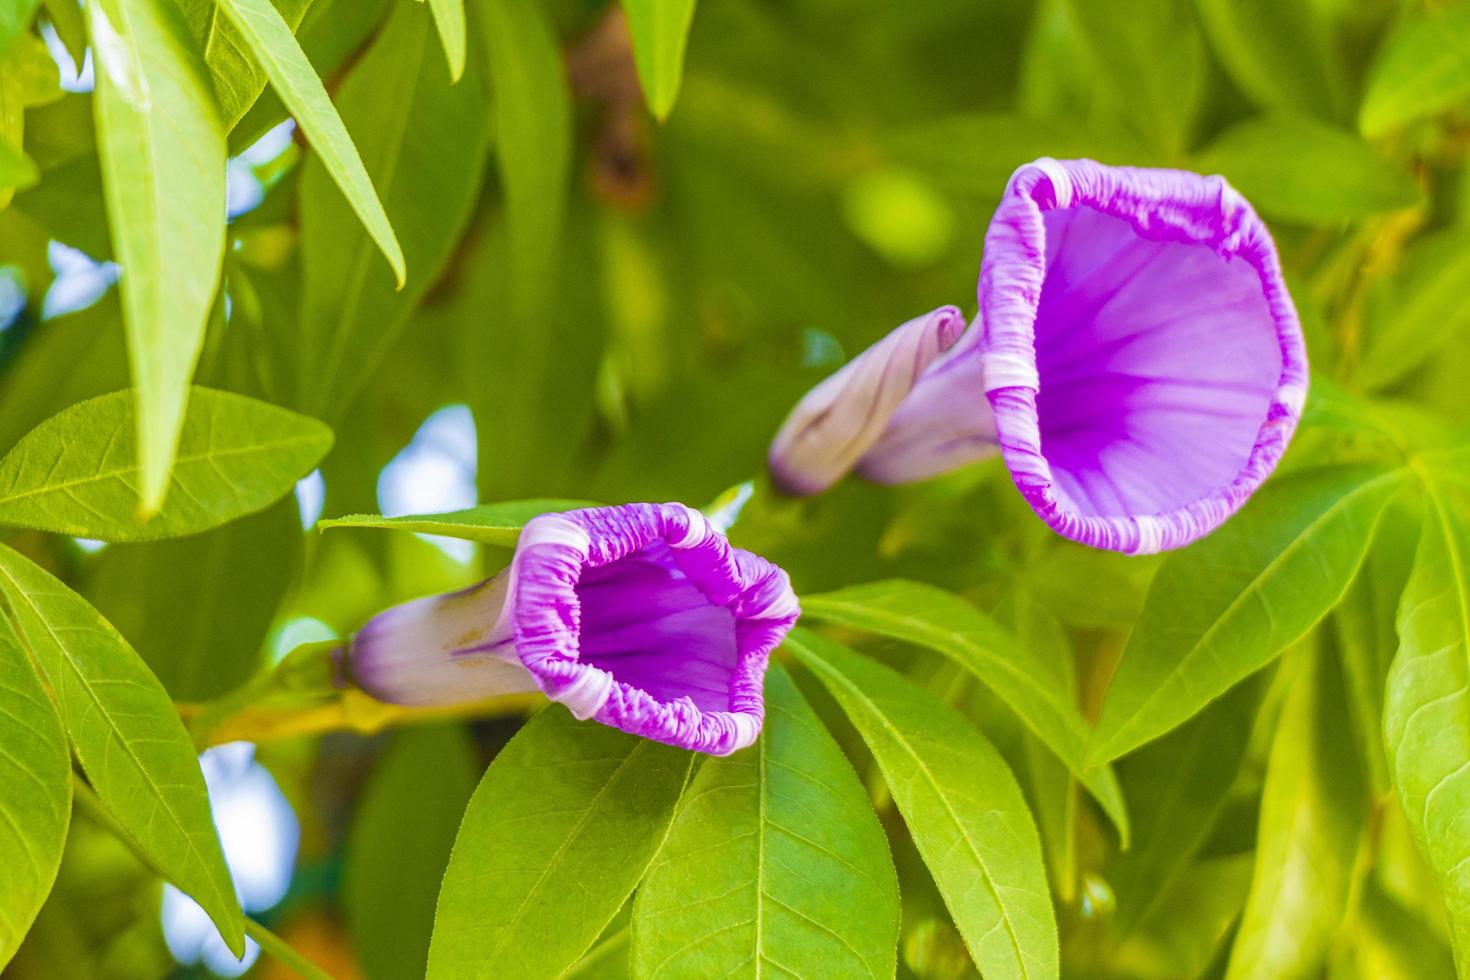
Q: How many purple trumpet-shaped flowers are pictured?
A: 2